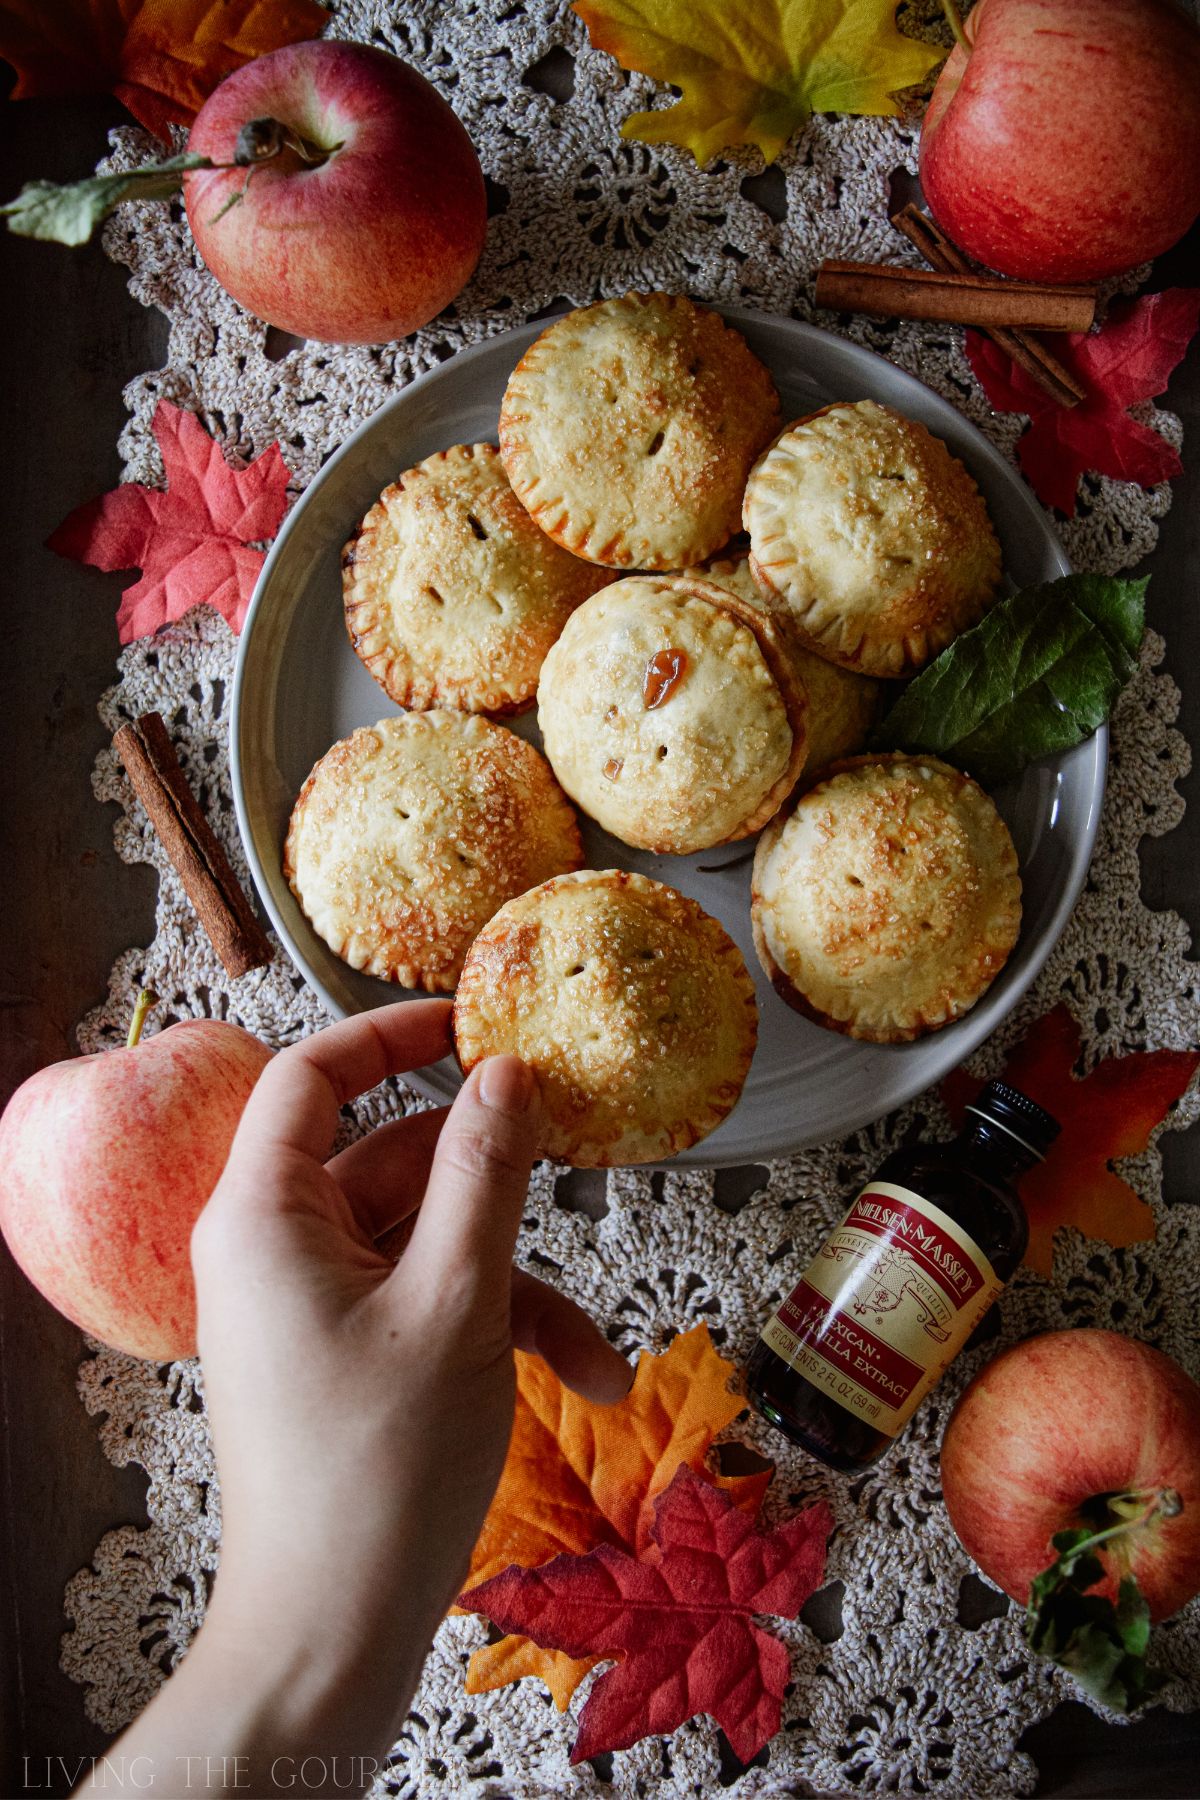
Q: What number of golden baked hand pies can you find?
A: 8